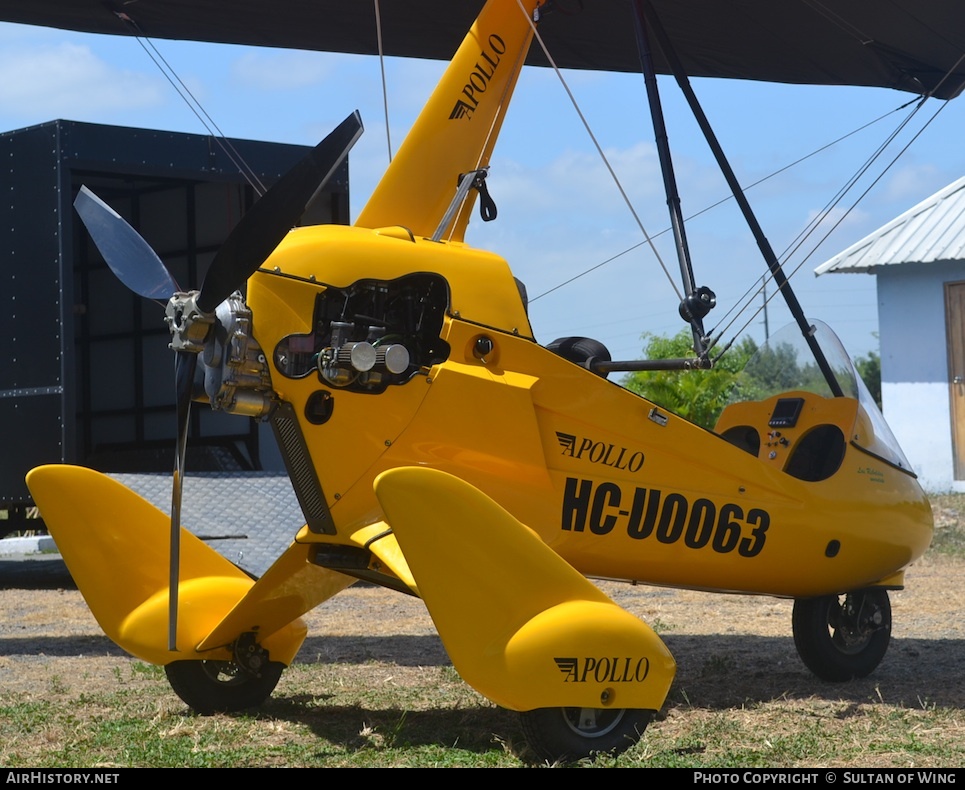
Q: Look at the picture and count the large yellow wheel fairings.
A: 2